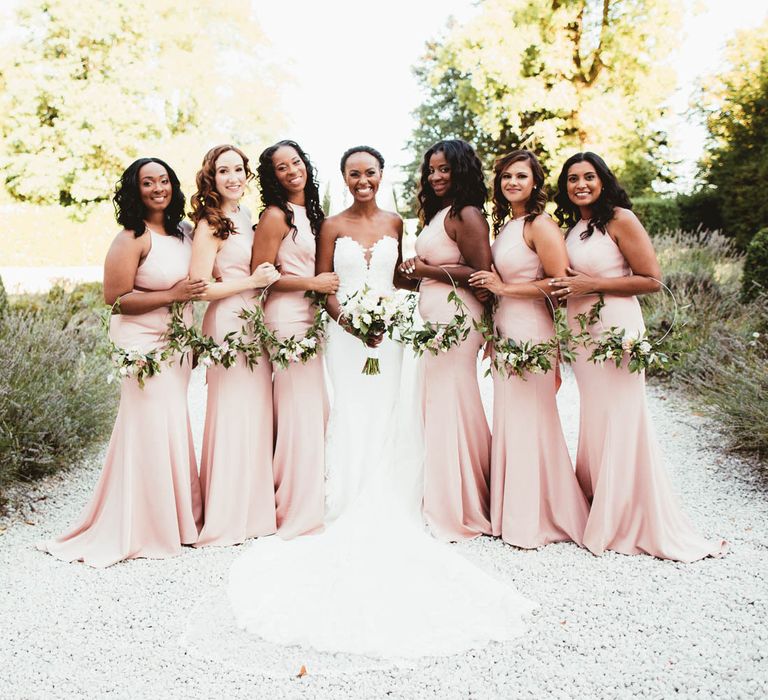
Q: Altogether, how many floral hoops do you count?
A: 6